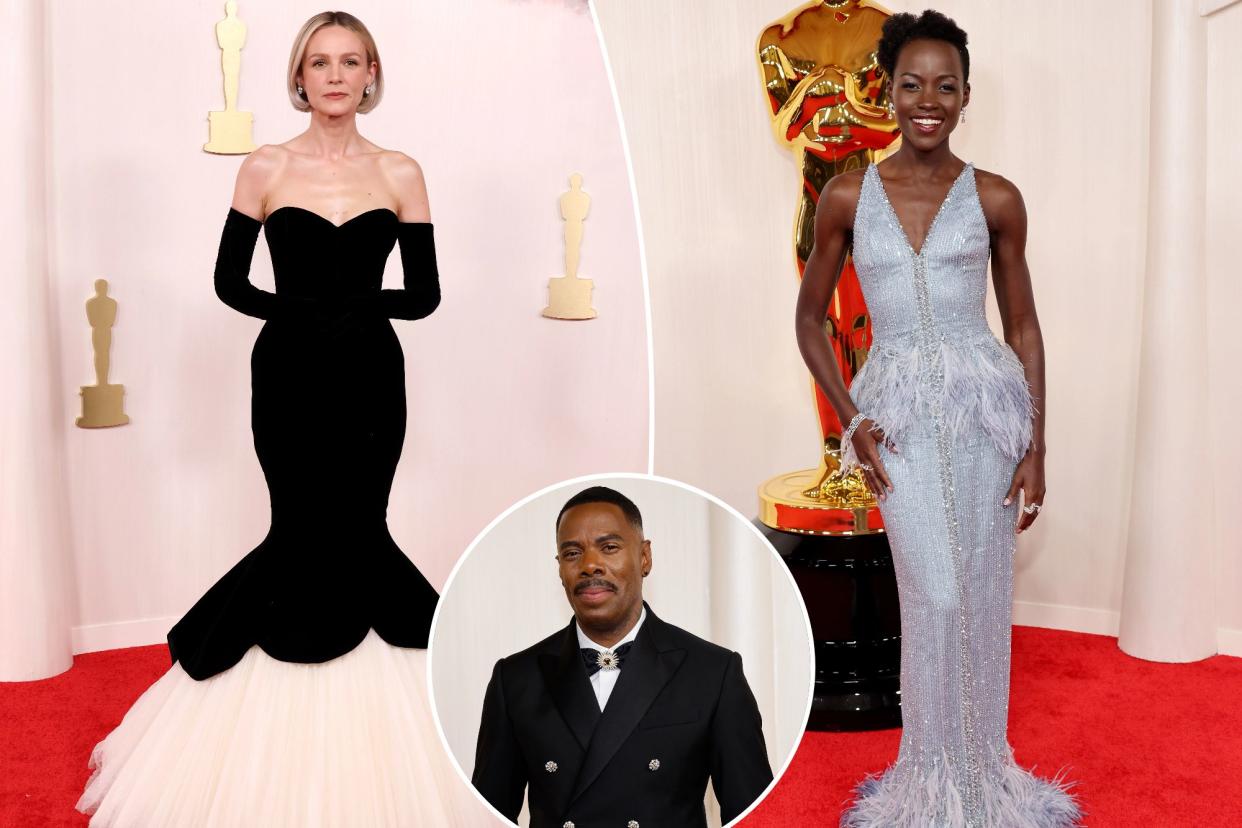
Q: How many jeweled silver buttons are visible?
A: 4